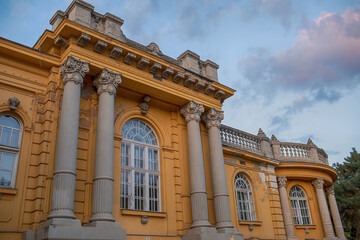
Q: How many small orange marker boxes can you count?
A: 0